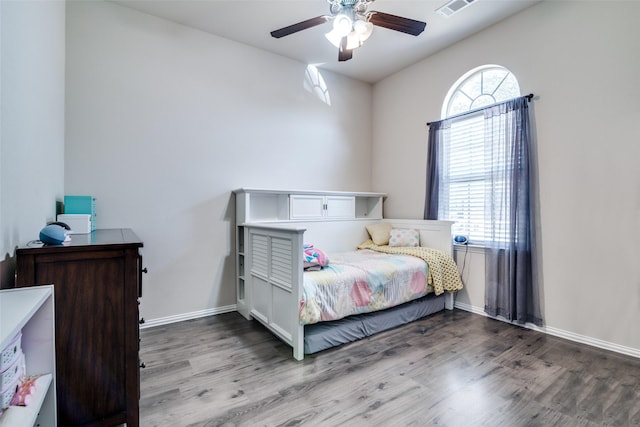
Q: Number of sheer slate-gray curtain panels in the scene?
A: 2